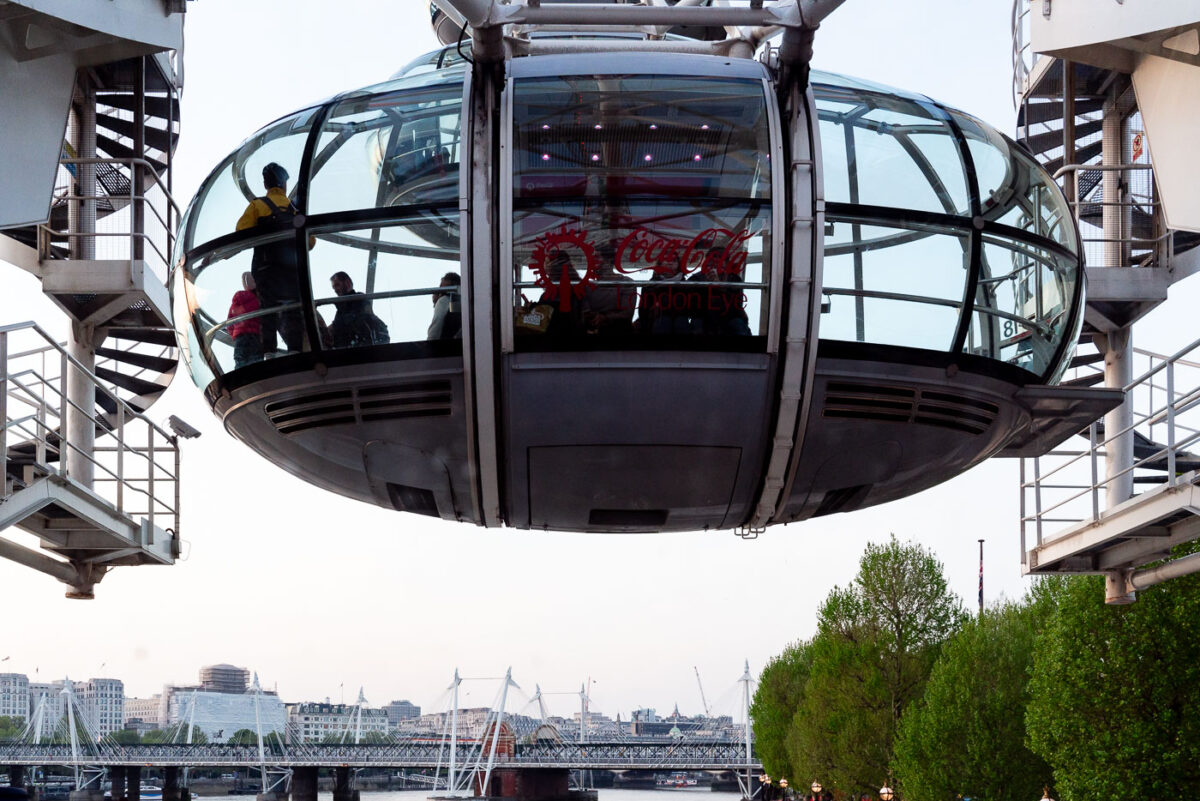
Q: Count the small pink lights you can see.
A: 8